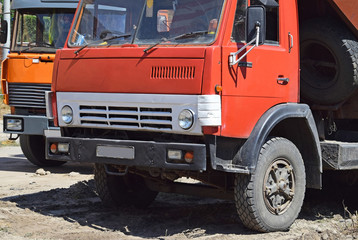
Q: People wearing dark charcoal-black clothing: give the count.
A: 0